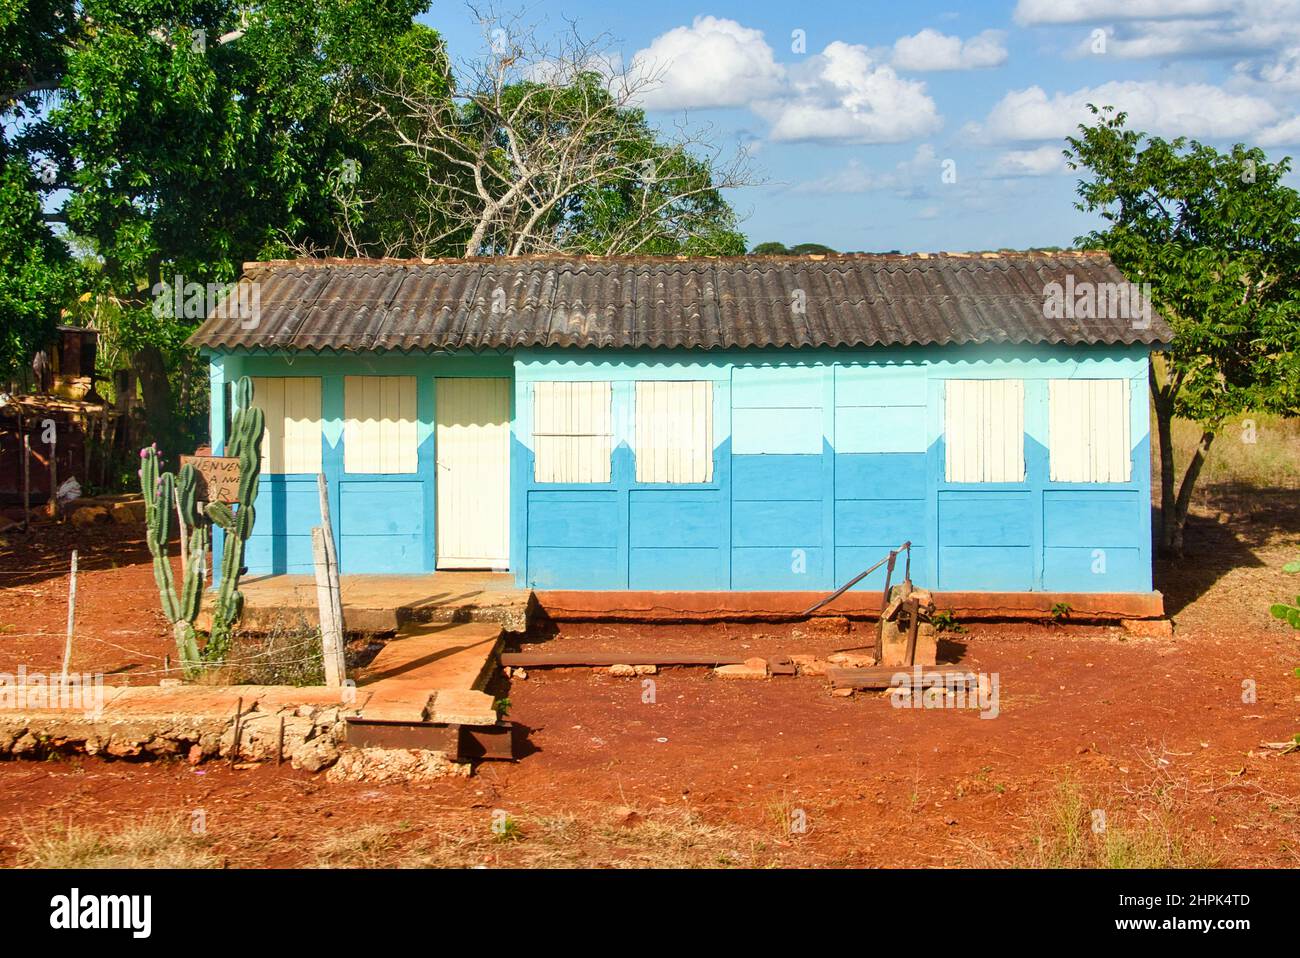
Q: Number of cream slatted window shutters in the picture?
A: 6